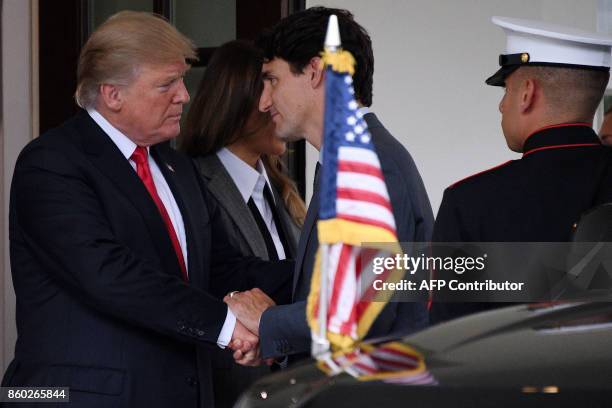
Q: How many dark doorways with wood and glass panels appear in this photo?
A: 1